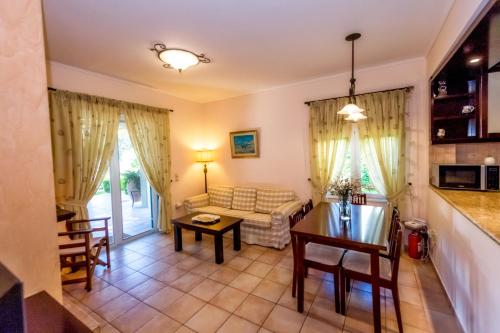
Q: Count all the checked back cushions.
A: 3